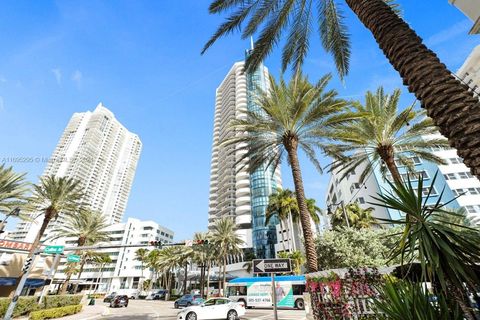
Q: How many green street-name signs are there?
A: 2